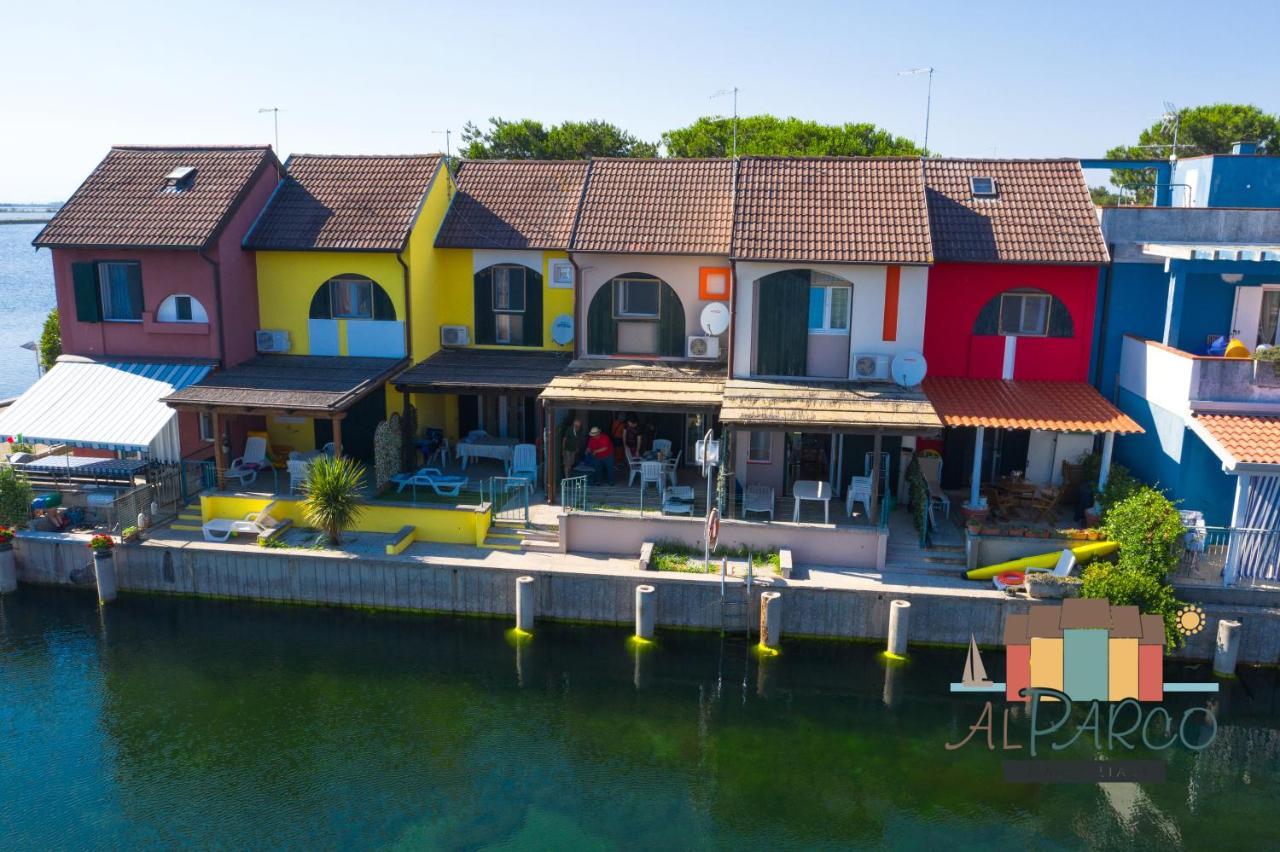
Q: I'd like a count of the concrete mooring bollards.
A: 7